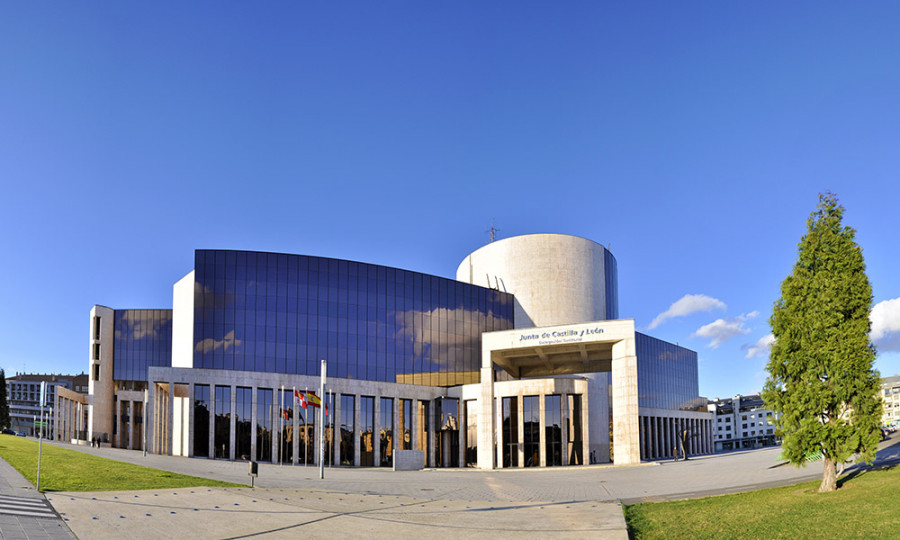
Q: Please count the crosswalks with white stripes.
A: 1